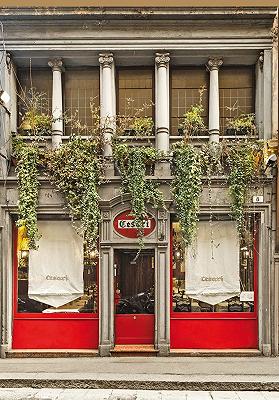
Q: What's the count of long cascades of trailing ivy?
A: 5